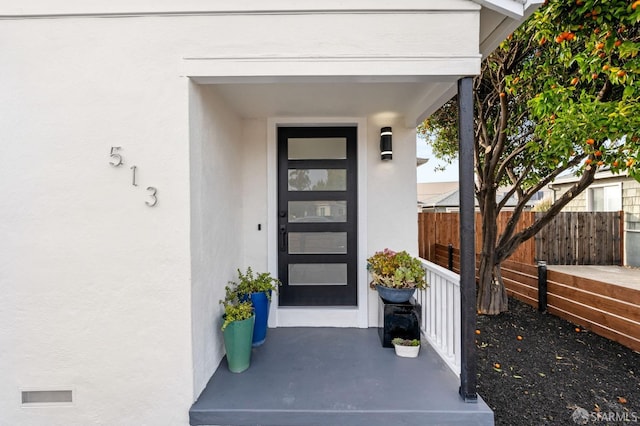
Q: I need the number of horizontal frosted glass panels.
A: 5